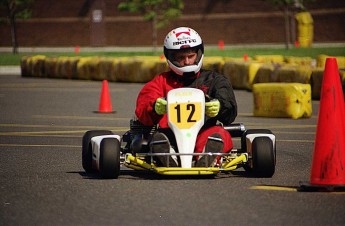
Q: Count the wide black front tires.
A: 2